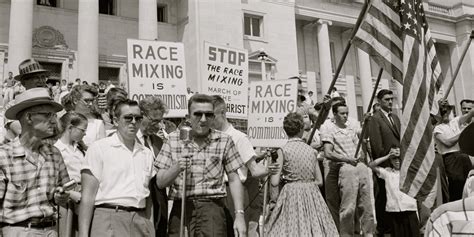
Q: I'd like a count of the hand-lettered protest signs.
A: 3